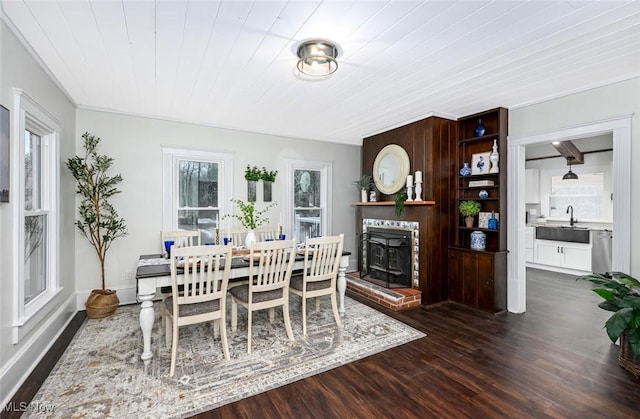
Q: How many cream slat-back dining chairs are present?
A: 6